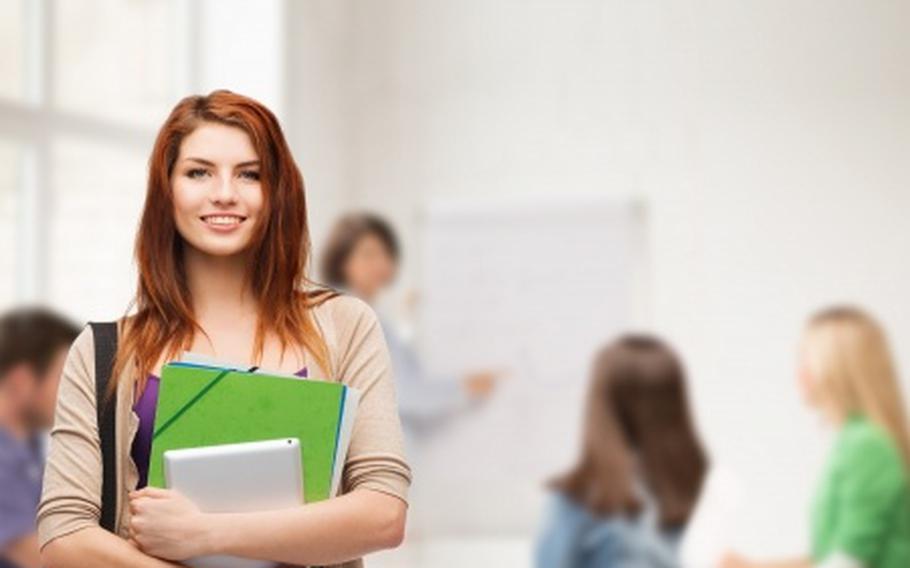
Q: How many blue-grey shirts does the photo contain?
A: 1